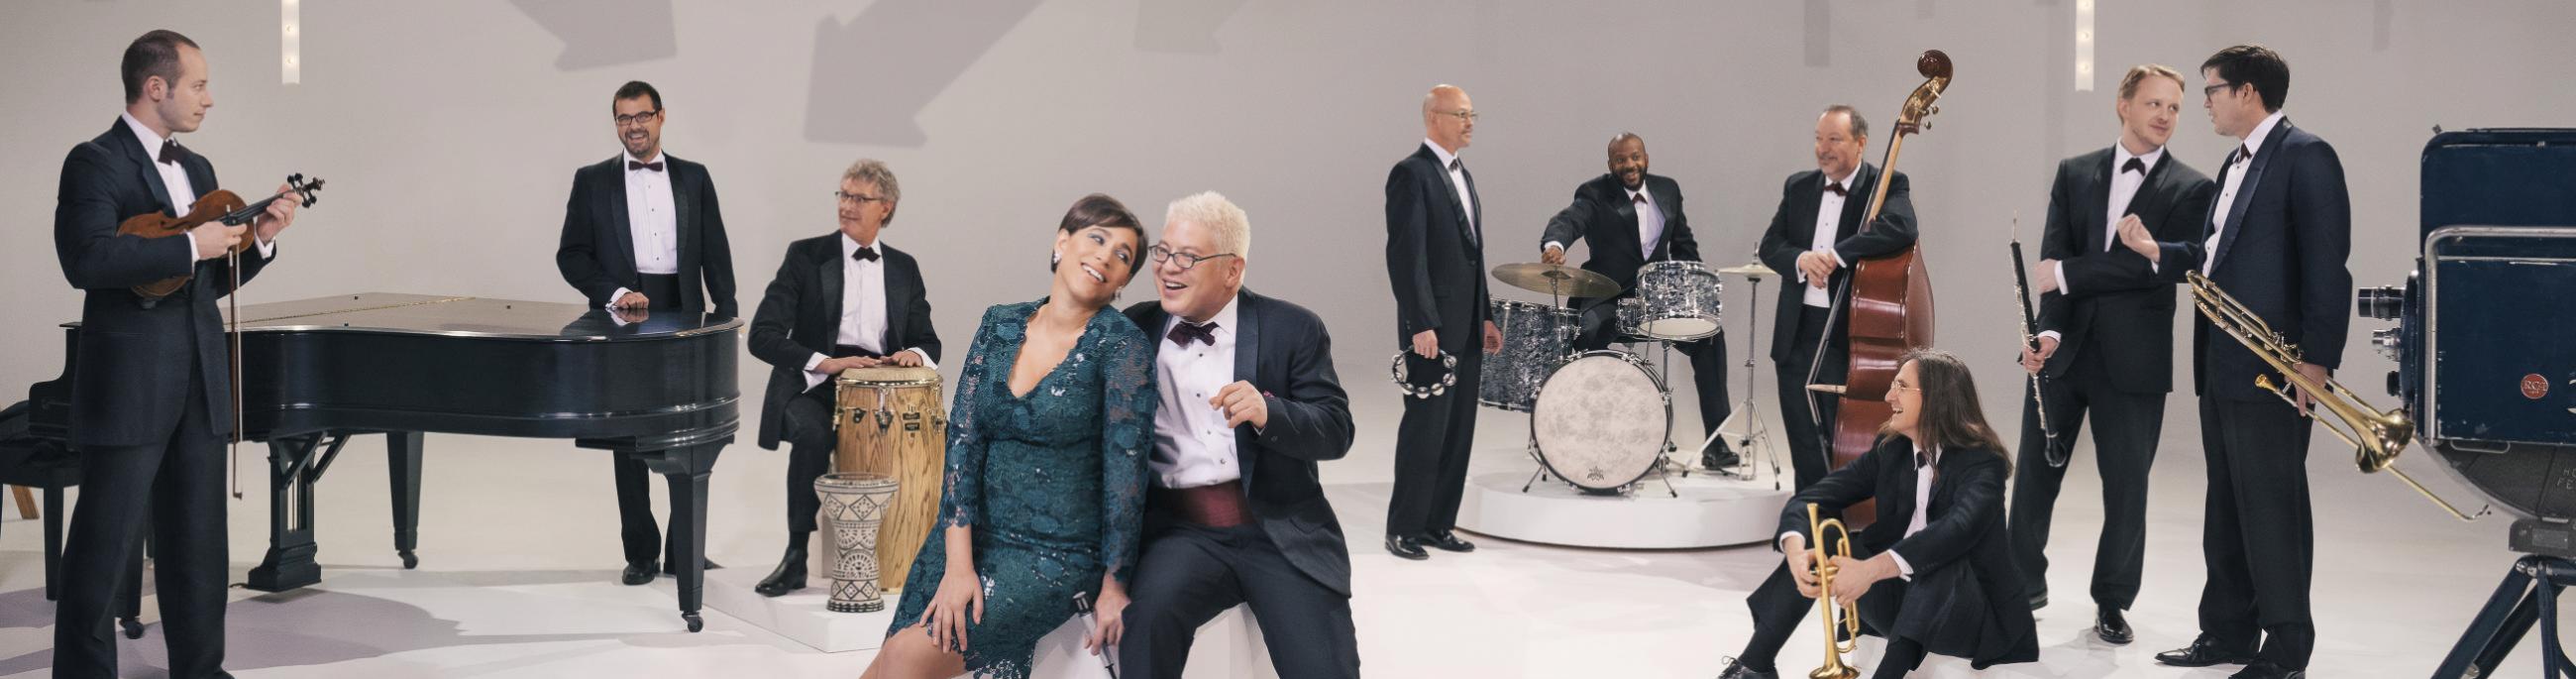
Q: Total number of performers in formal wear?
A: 11